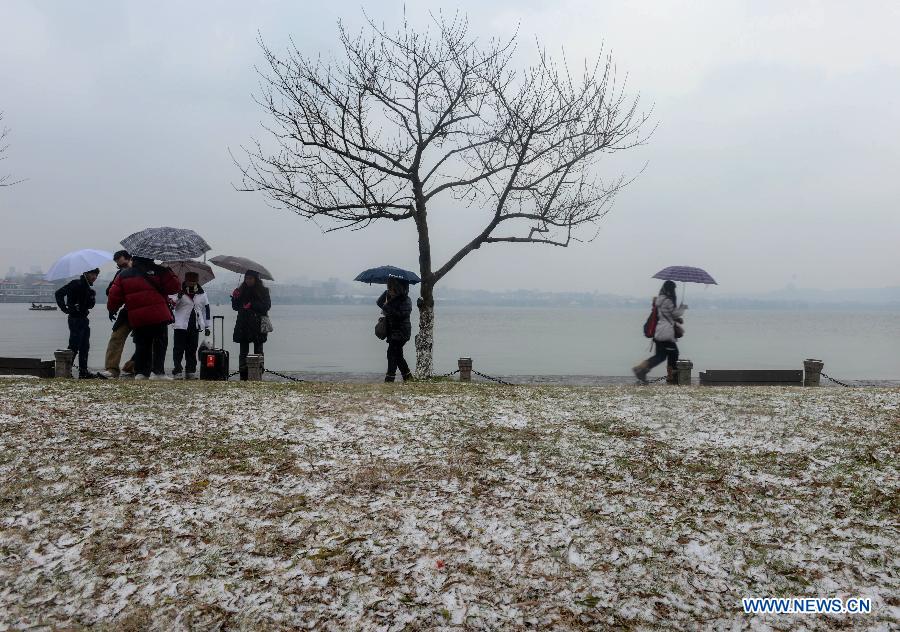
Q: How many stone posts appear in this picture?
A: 5